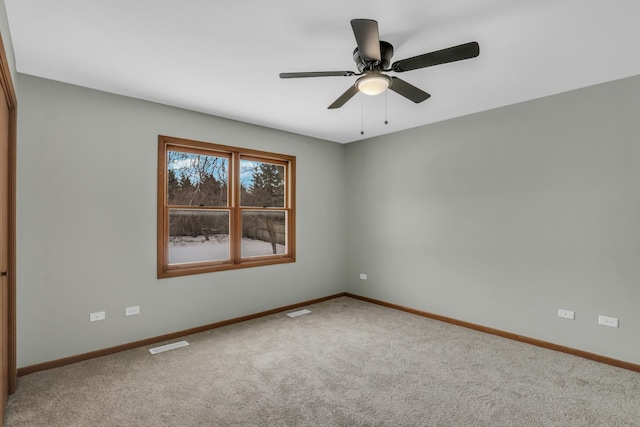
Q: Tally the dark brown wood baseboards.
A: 2